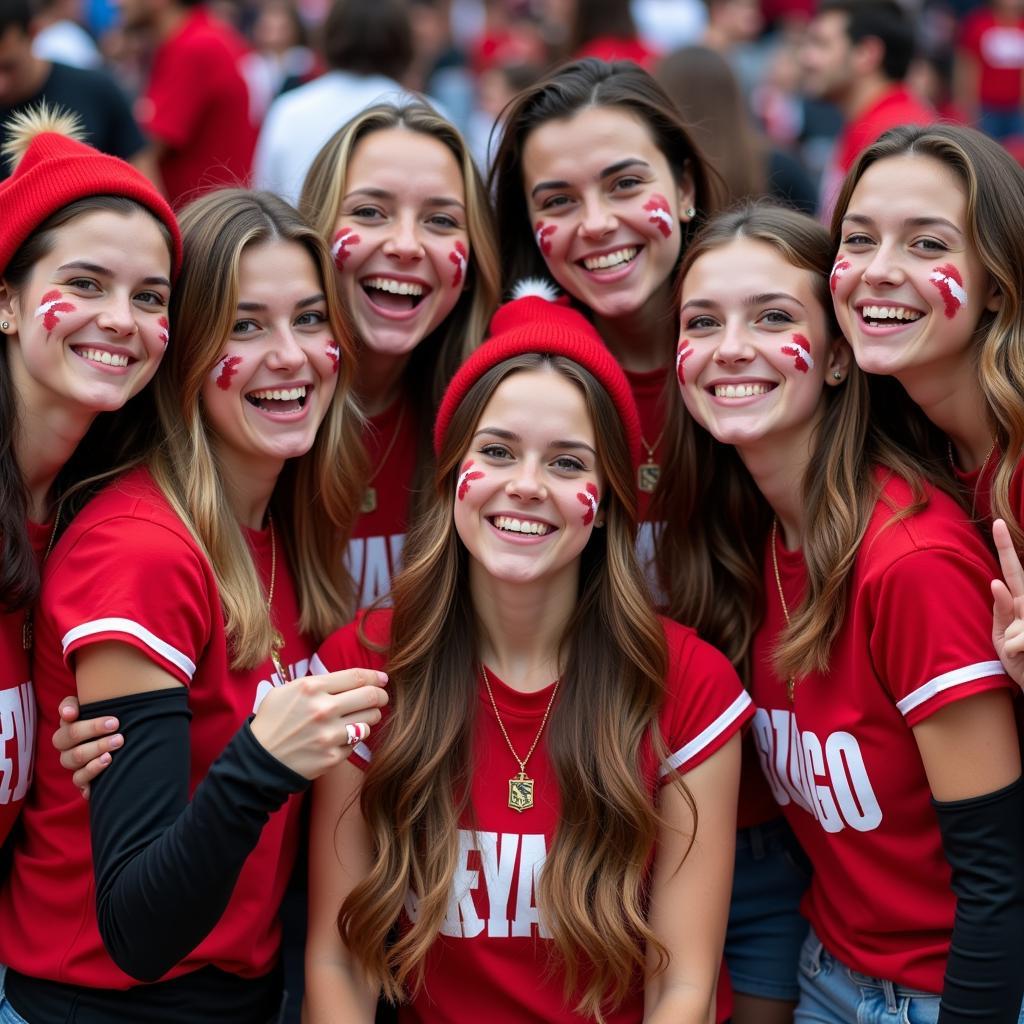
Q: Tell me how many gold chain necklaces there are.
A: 7